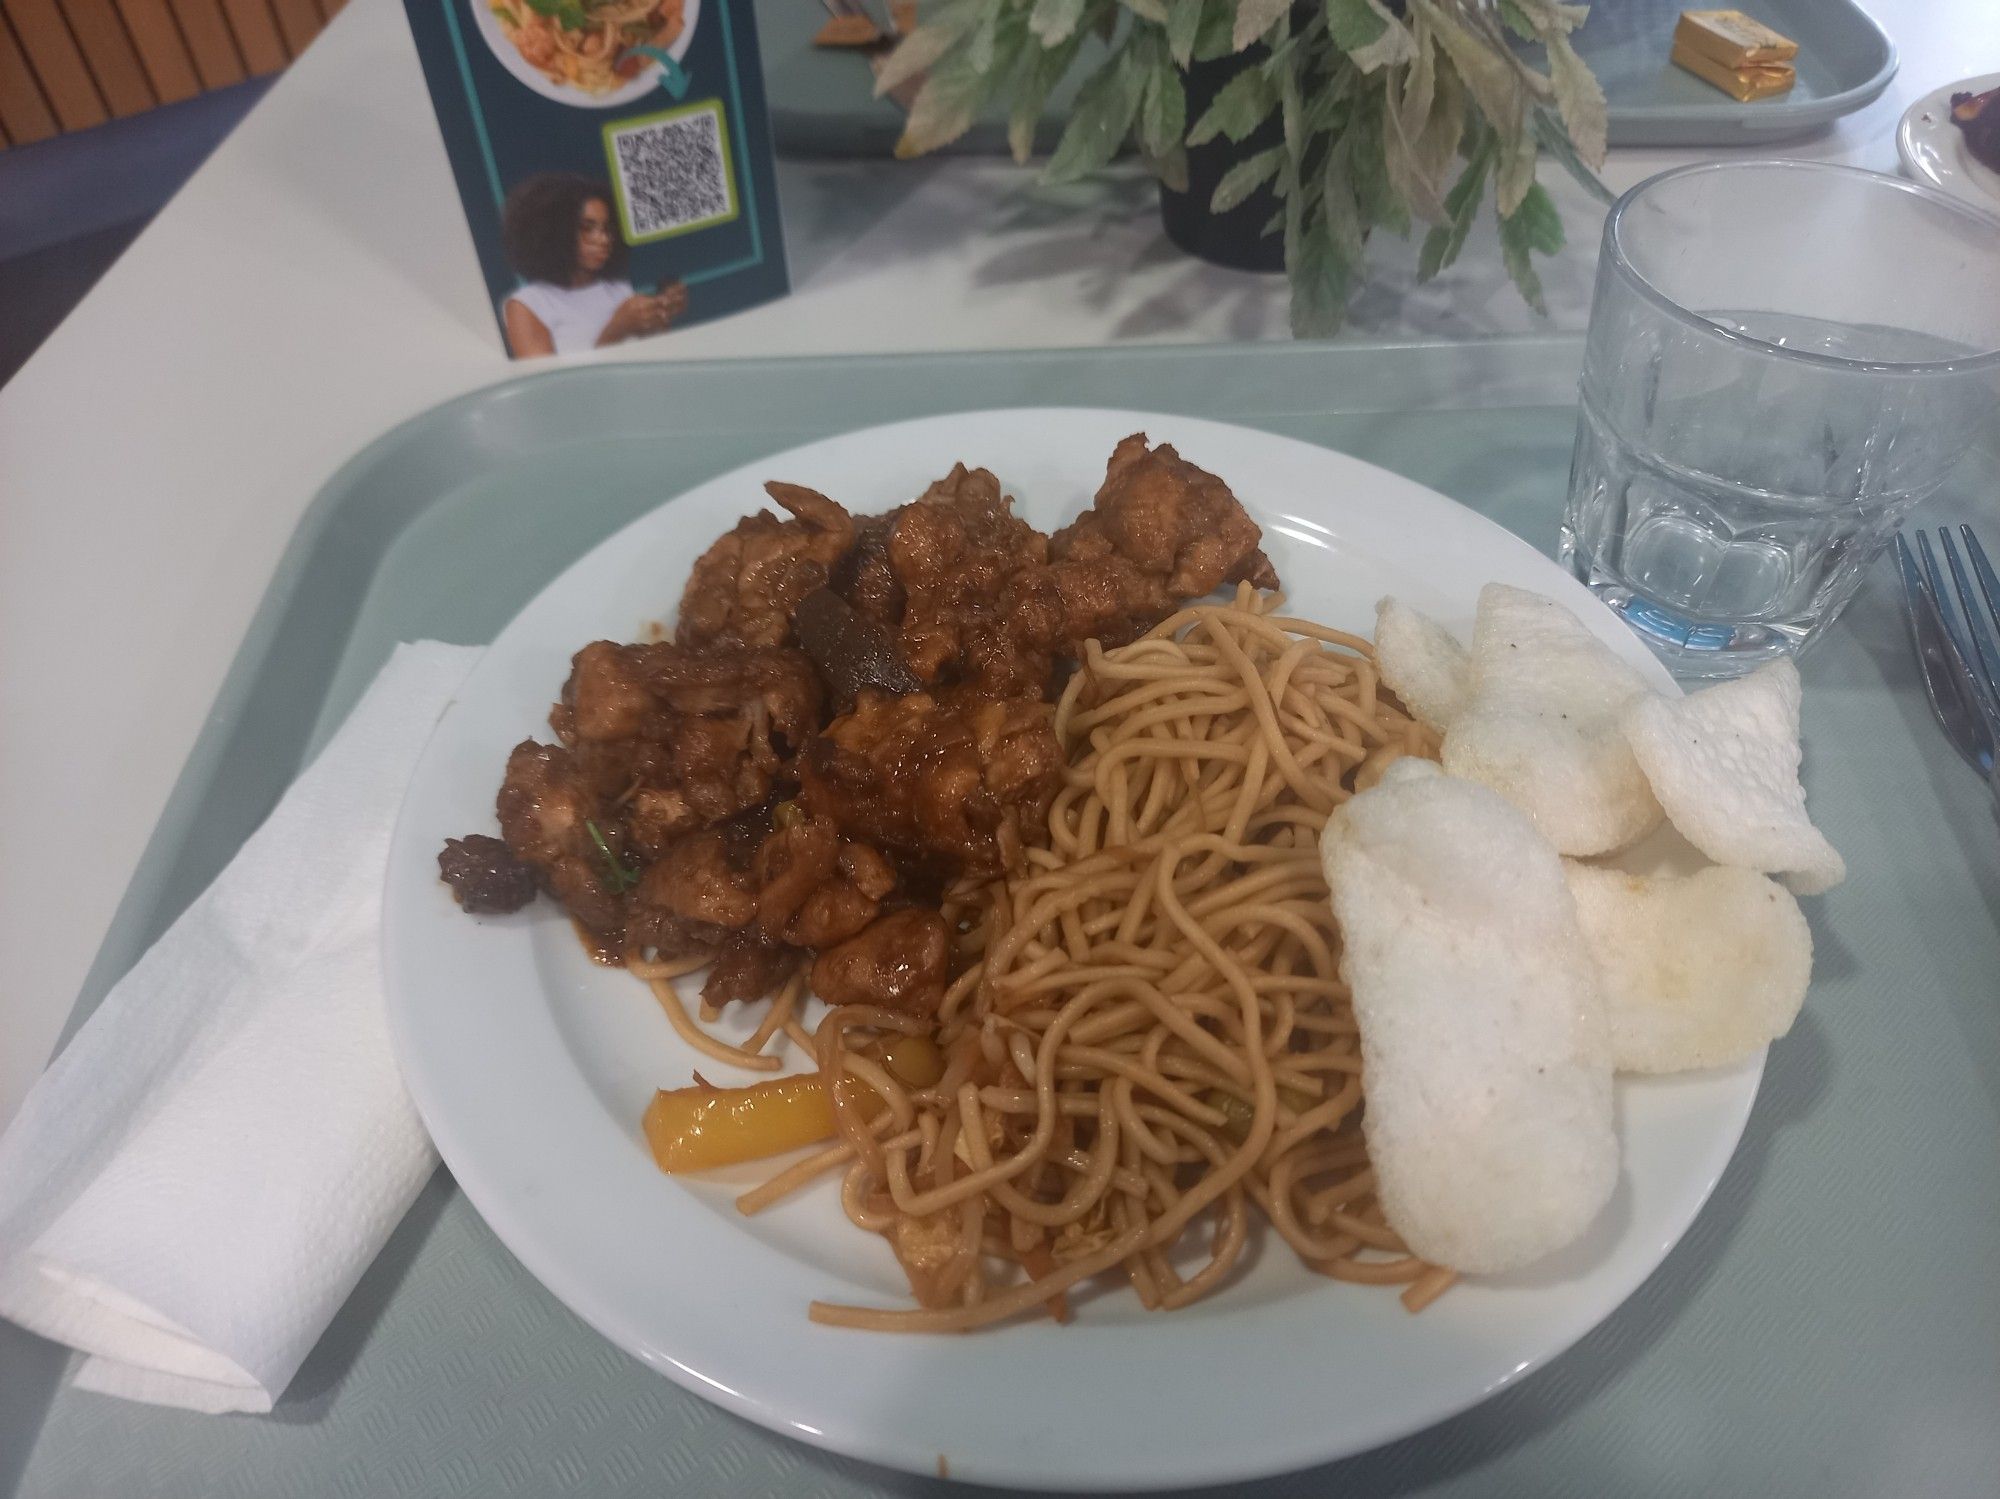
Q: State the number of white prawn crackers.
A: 5